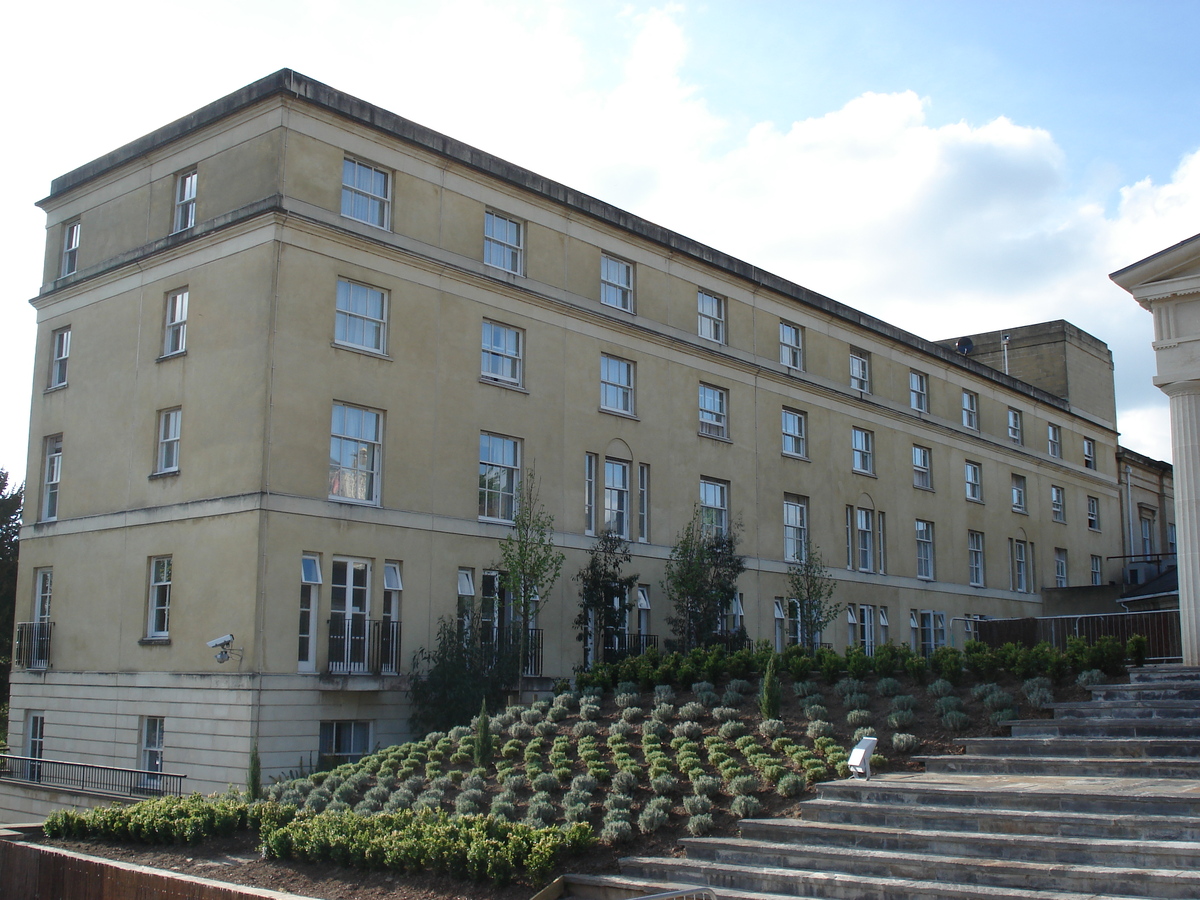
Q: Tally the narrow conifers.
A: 3